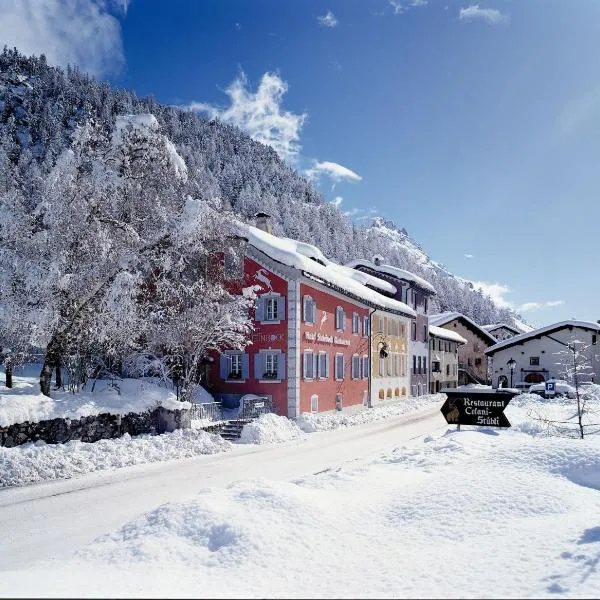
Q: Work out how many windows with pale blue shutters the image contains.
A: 12